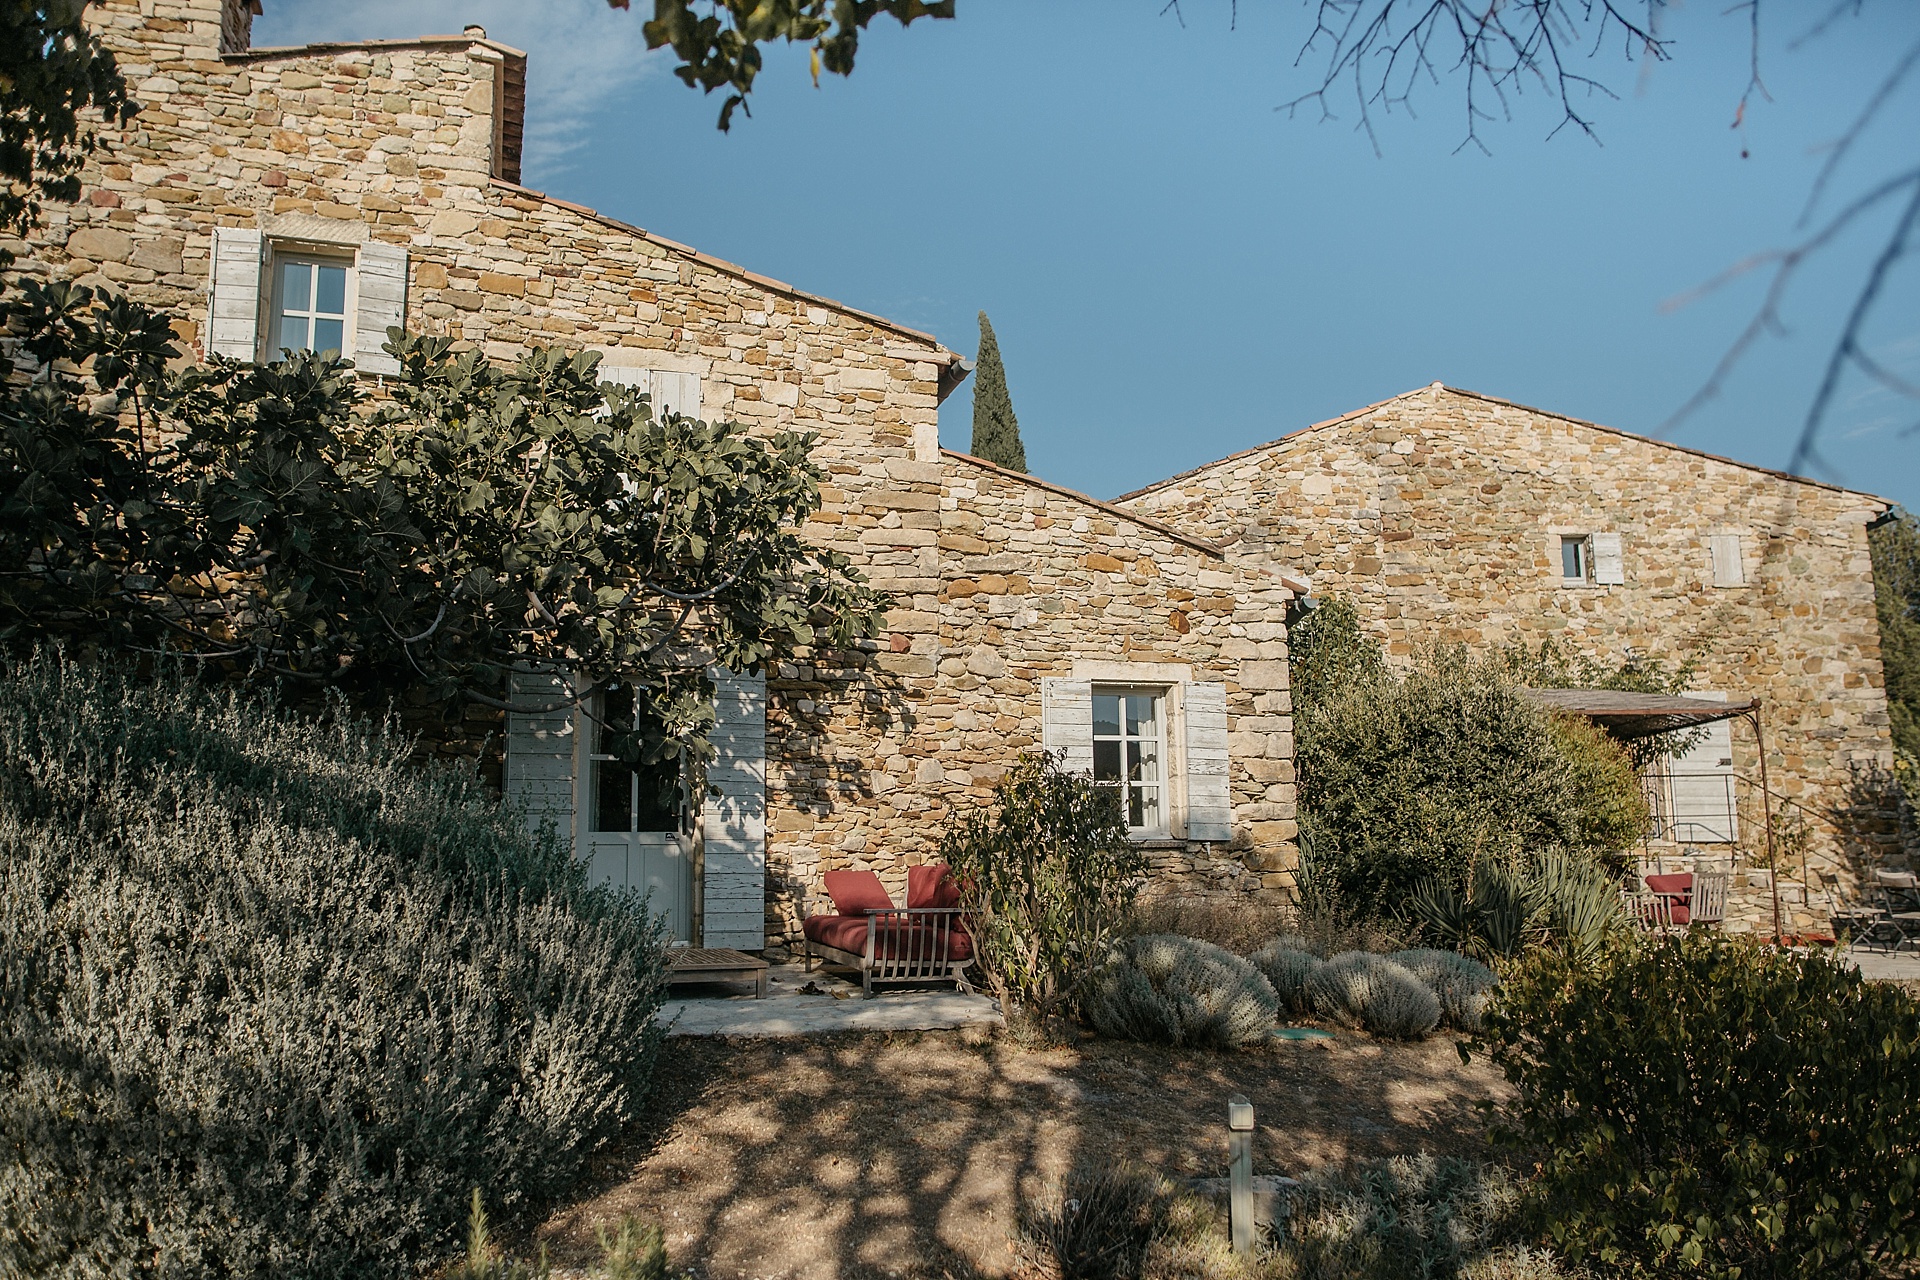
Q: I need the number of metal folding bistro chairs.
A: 2